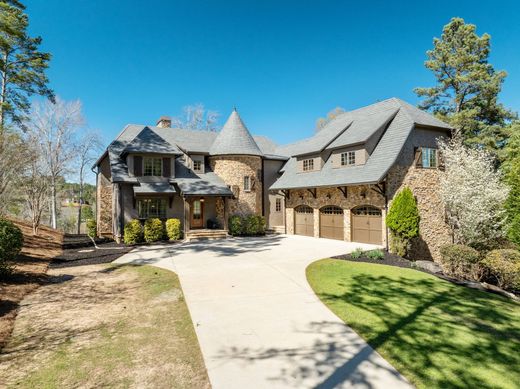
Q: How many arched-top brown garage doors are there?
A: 3